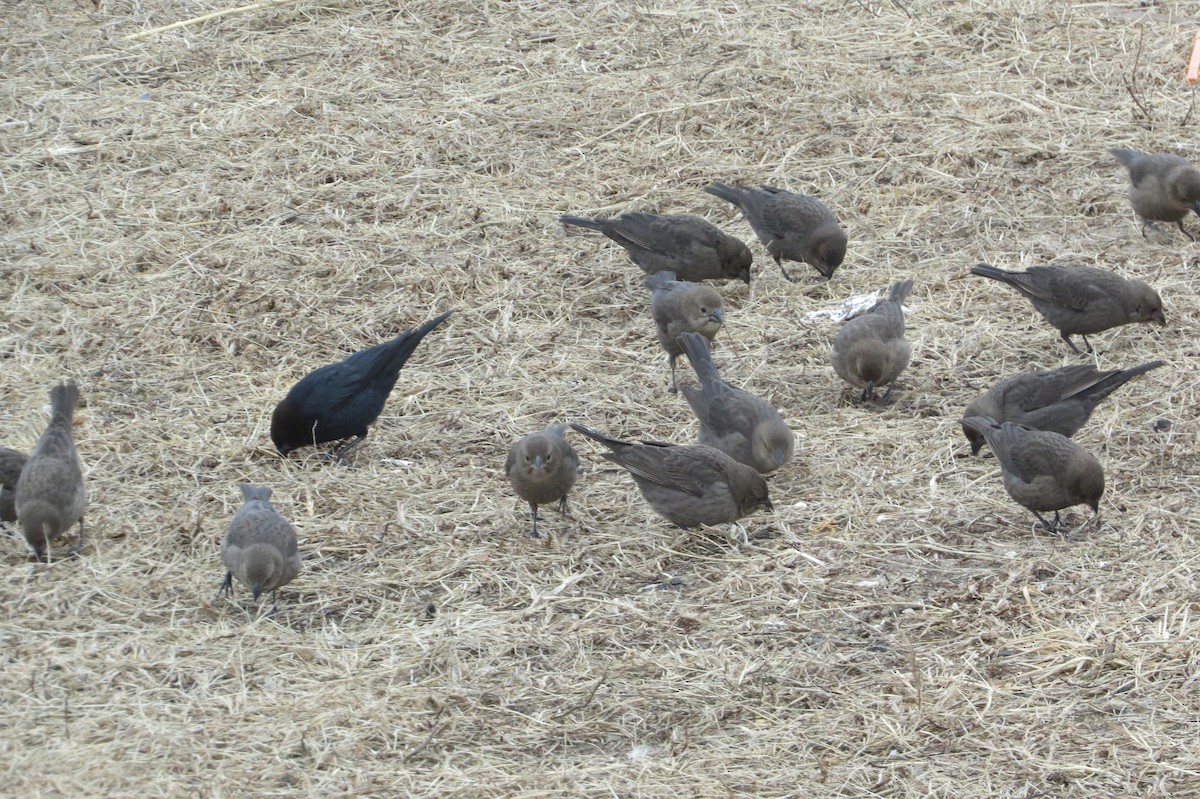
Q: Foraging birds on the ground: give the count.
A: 15